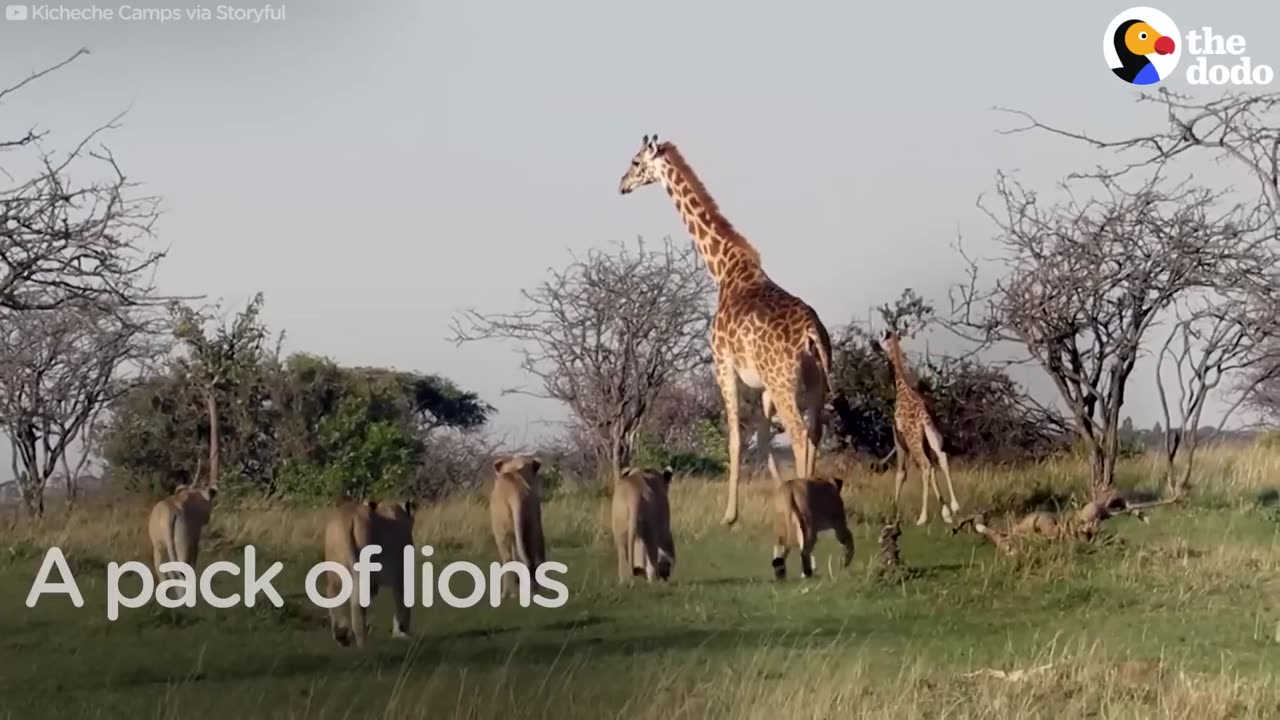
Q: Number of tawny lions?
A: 5